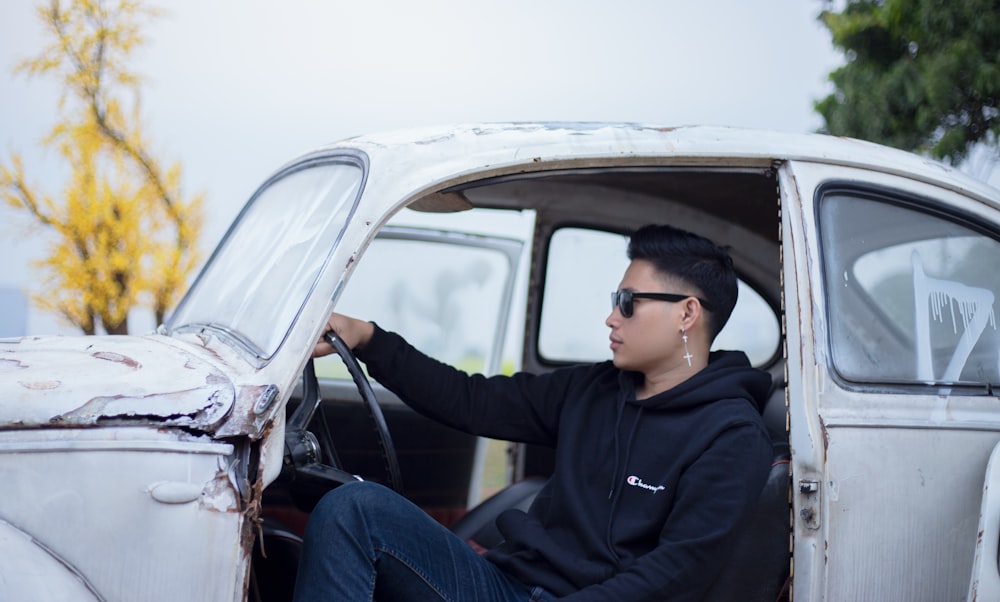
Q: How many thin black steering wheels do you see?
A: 1